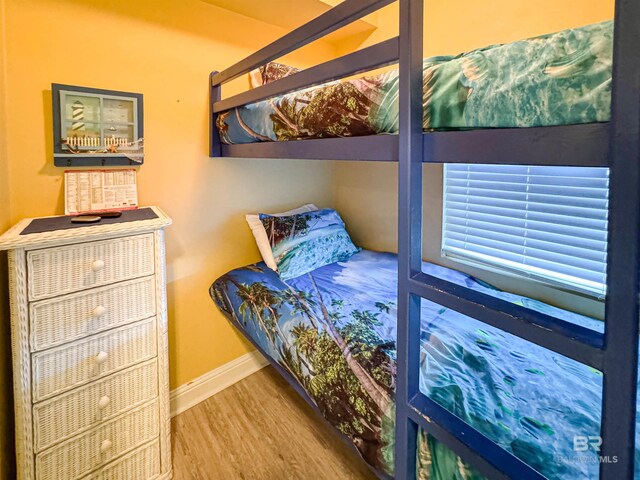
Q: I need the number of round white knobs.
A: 5